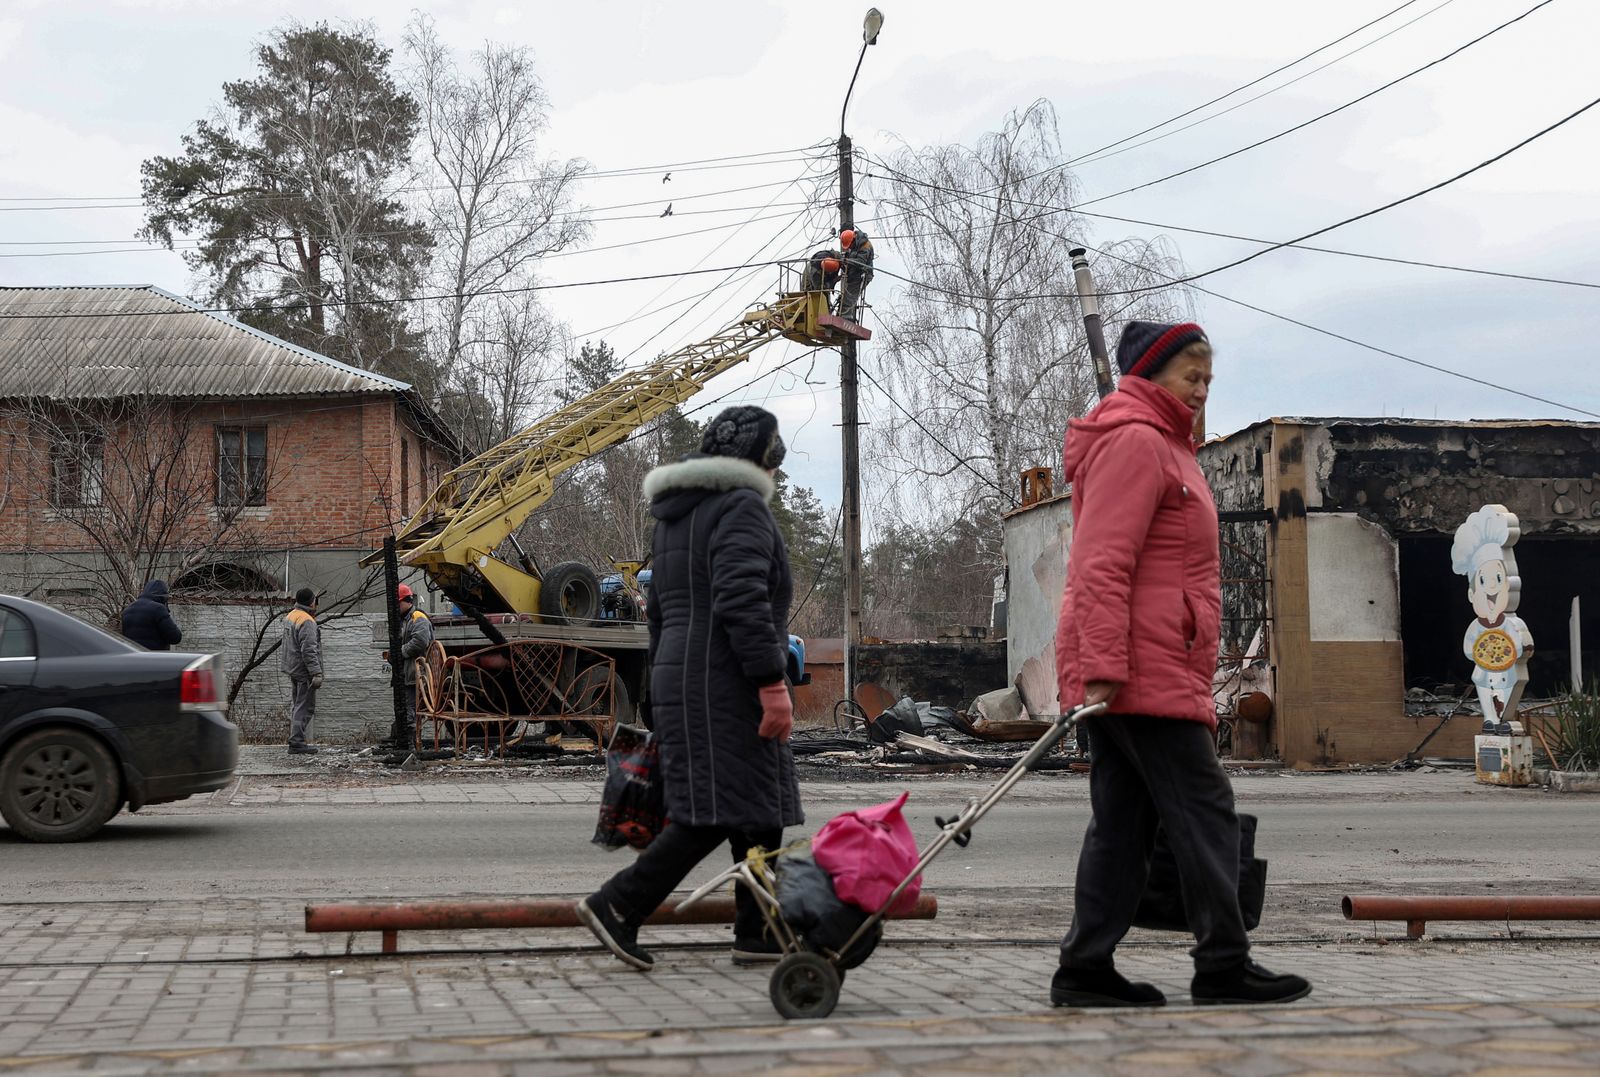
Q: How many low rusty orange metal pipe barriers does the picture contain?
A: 2